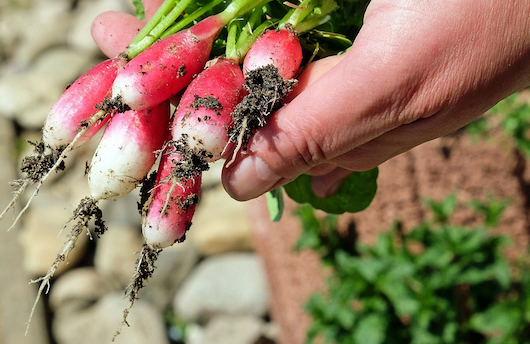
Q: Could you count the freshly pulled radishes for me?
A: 6